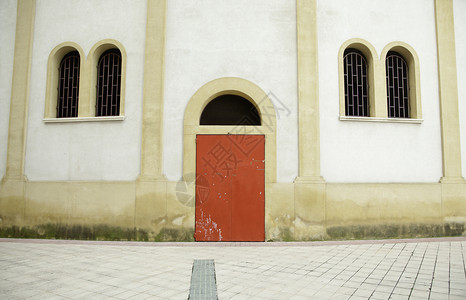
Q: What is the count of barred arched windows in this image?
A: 4